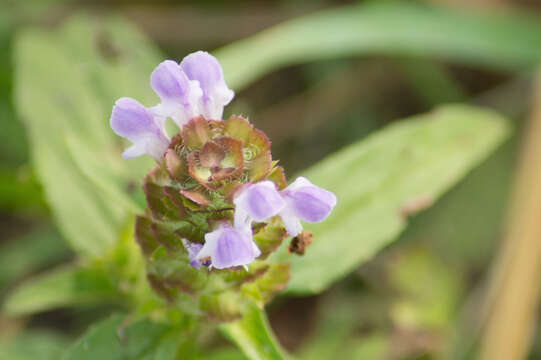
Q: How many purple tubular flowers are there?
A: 6